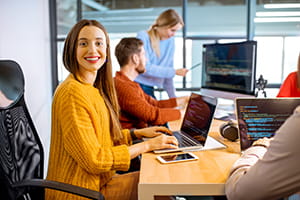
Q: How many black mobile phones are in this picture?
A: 0